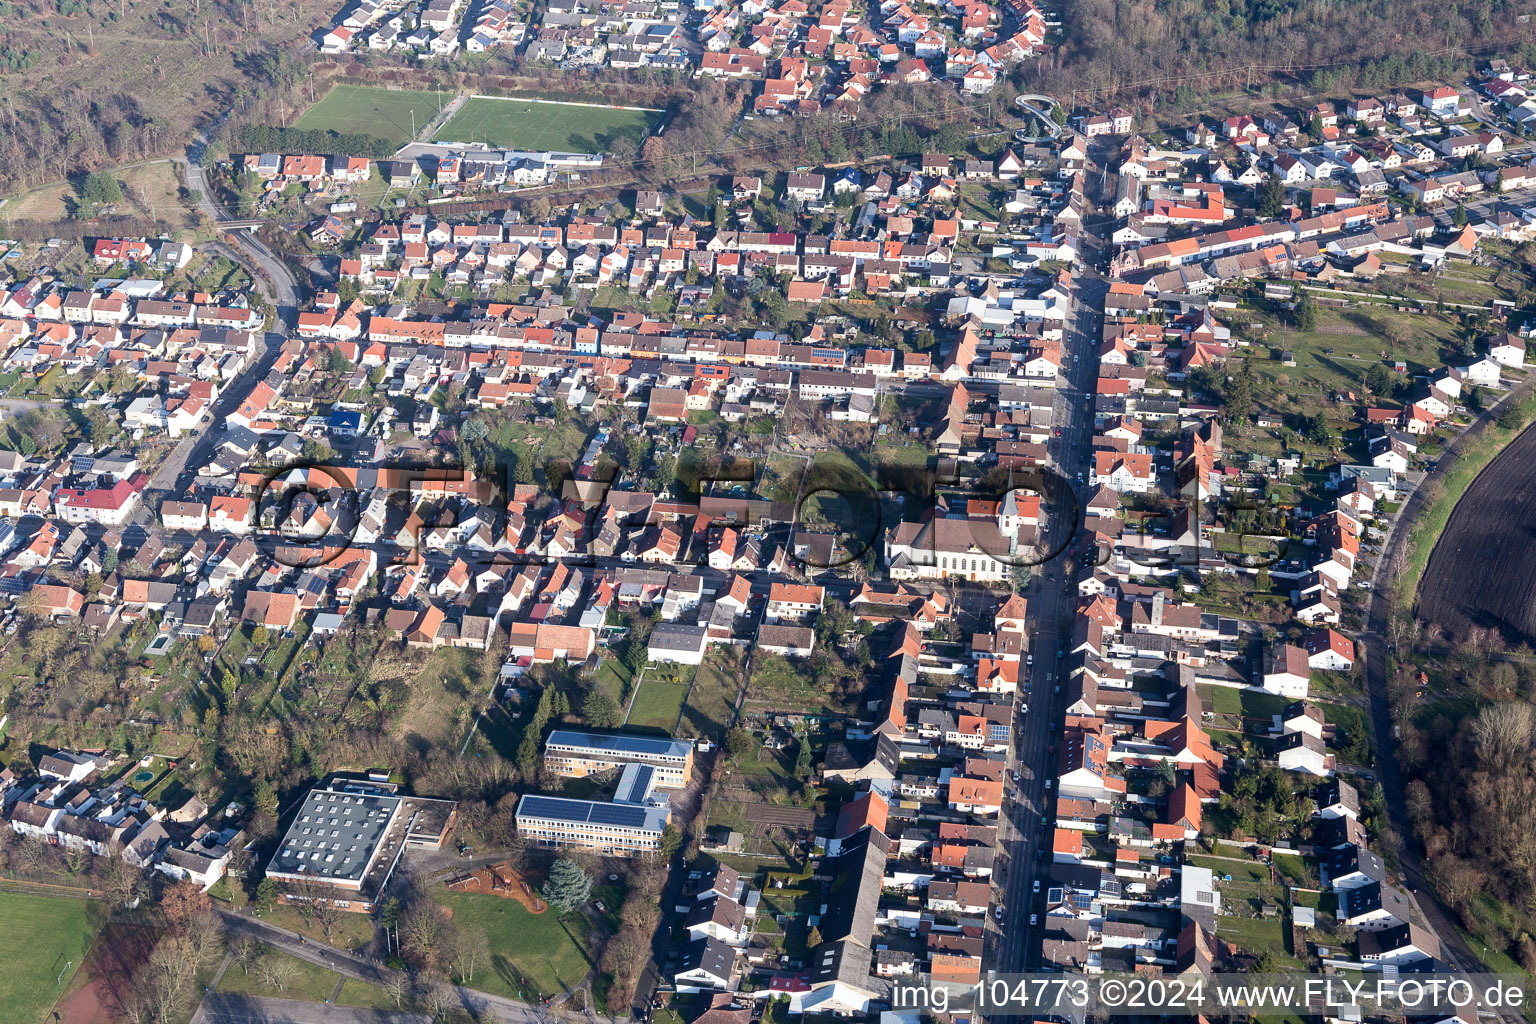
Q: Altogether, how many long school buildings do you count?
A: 2